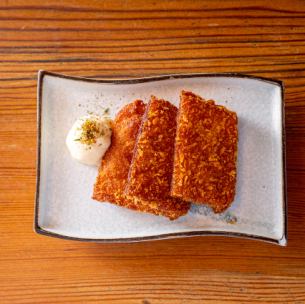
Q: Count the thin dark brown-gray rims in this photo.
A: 1